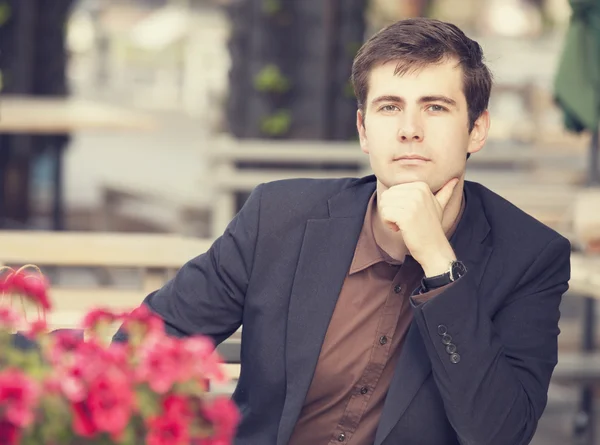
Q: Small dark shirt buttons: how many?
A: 4